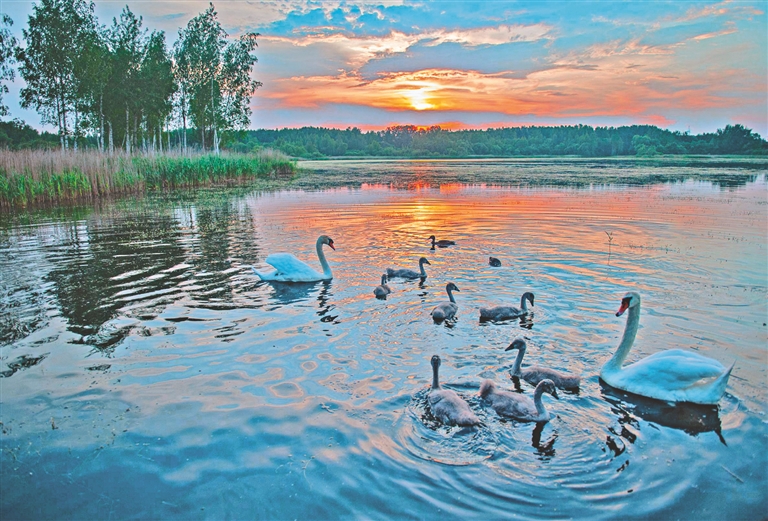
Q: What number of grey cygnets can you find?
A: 7